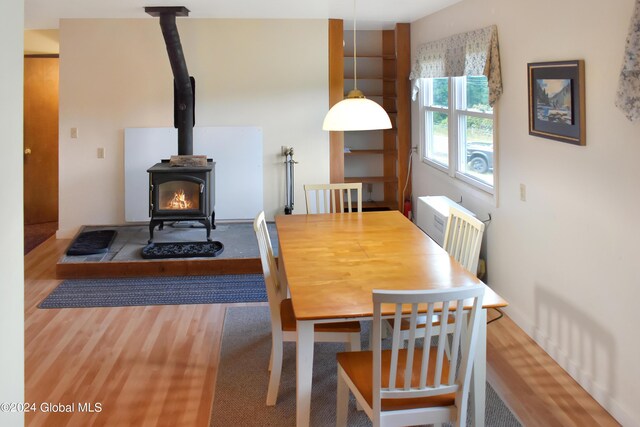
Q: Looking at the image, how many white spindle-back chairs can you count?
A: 4